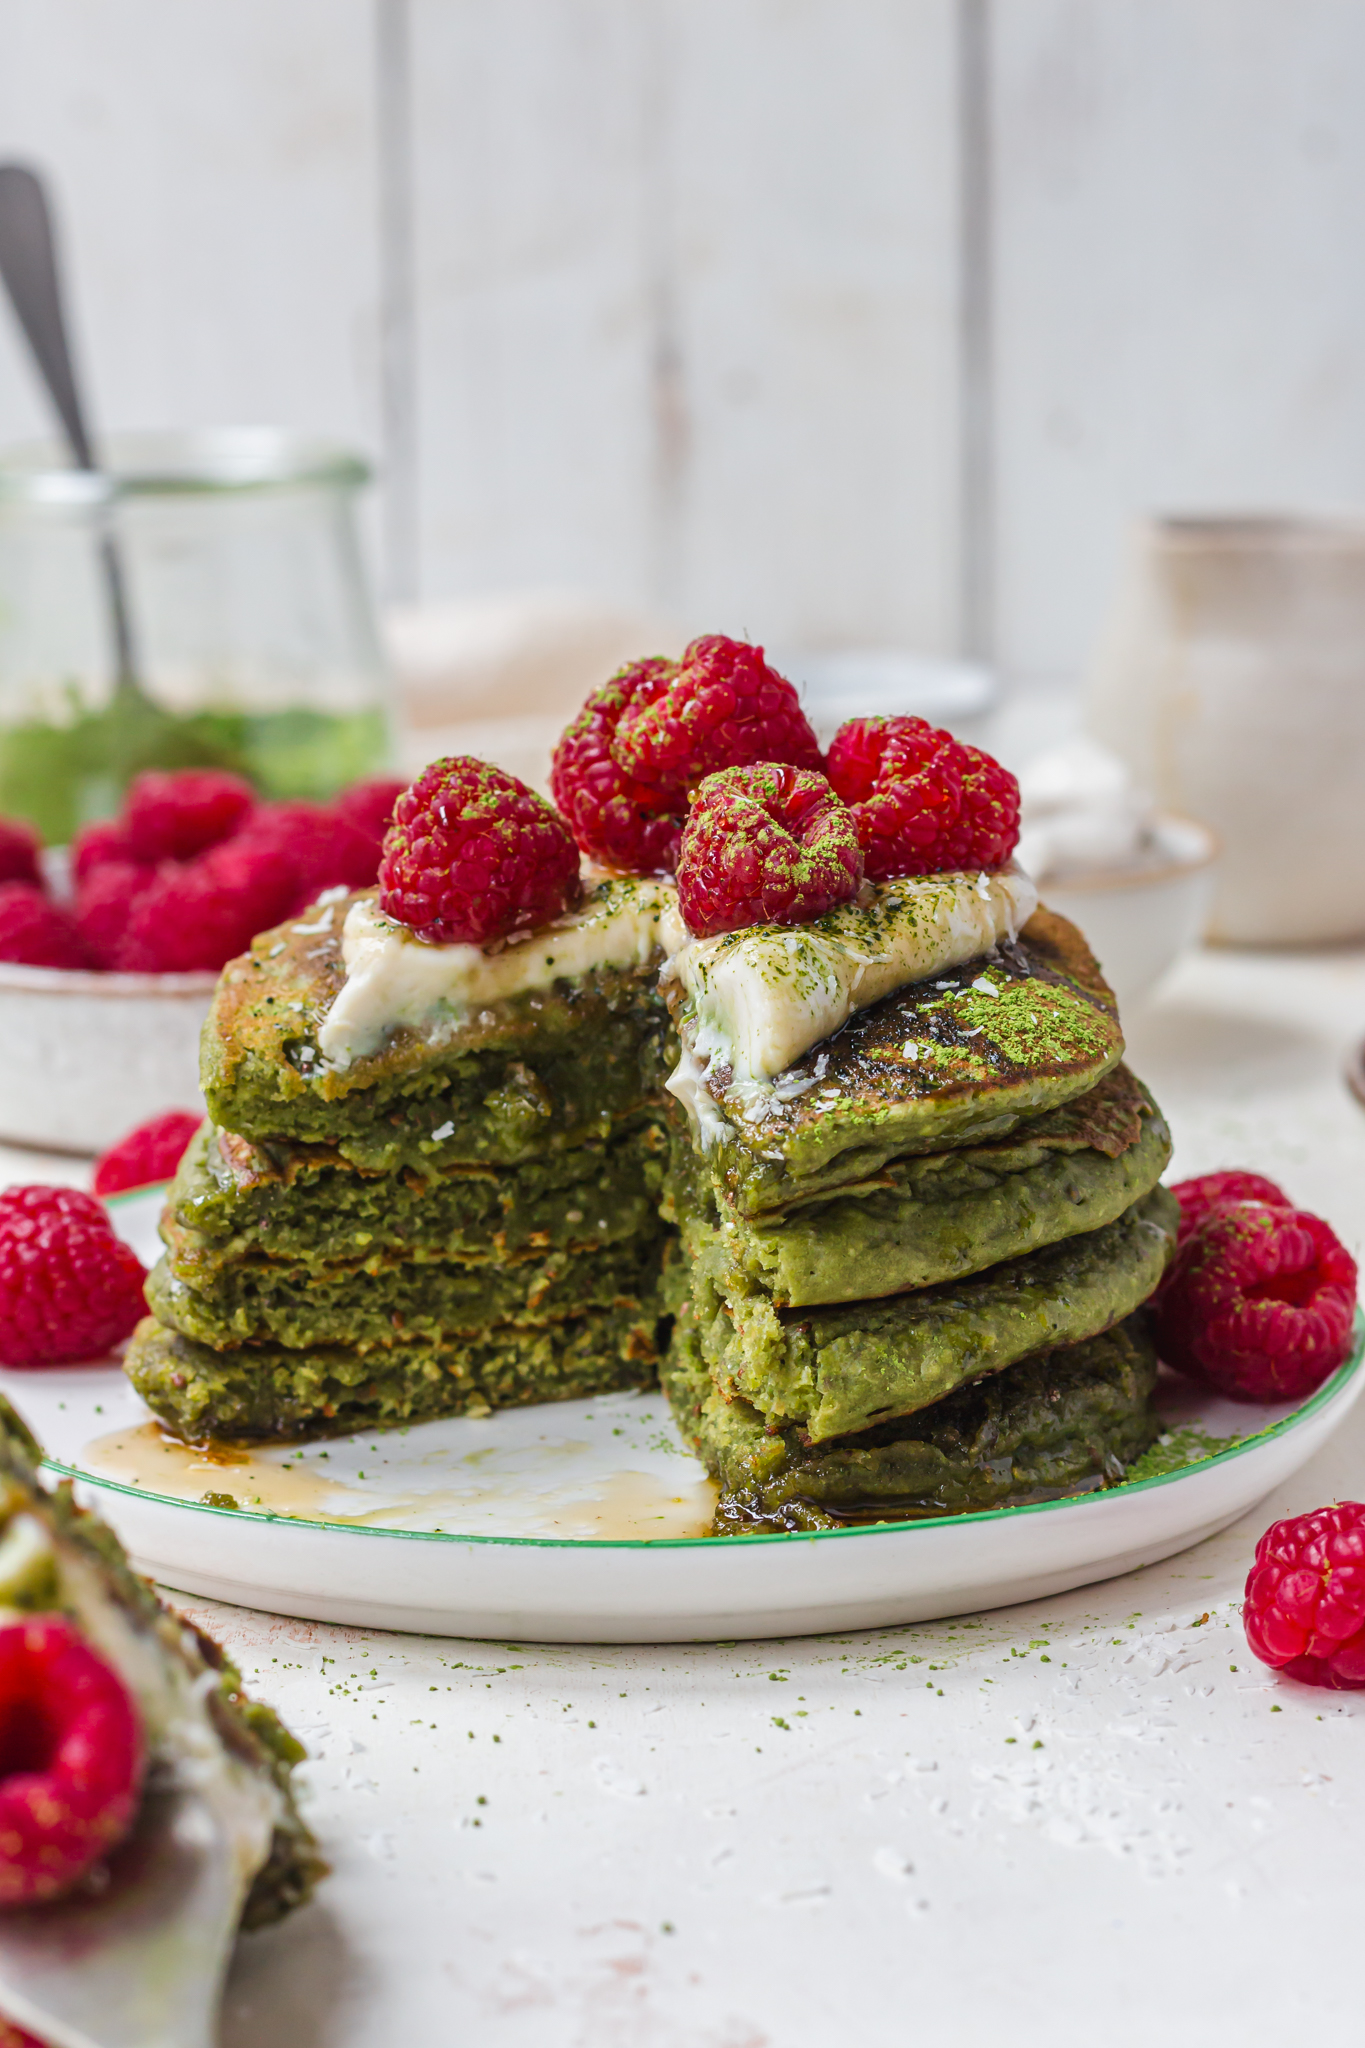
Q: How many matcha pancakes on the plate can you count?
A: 4